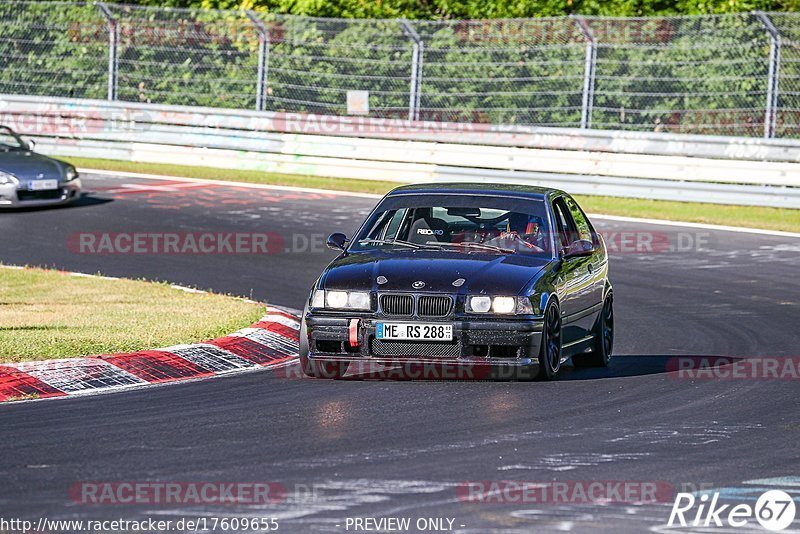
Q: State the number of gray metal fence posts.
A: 5